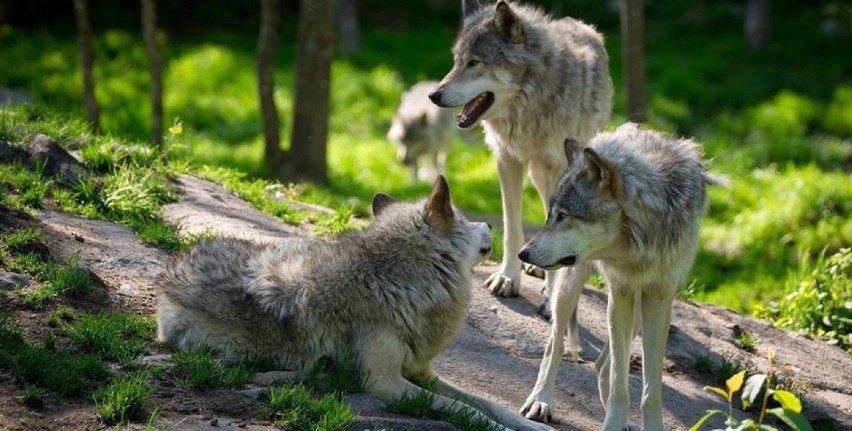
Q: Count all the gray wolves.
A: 4